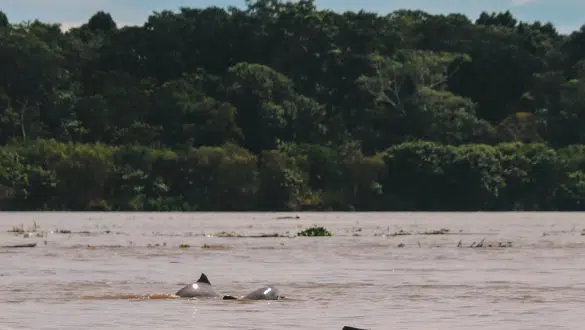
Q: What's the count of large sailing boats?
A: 0